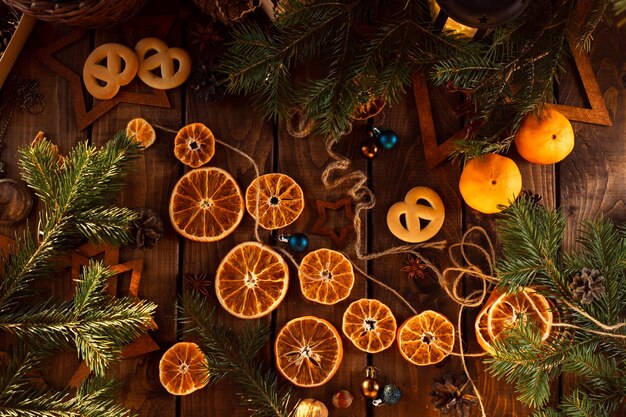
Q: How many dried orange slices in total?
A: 13